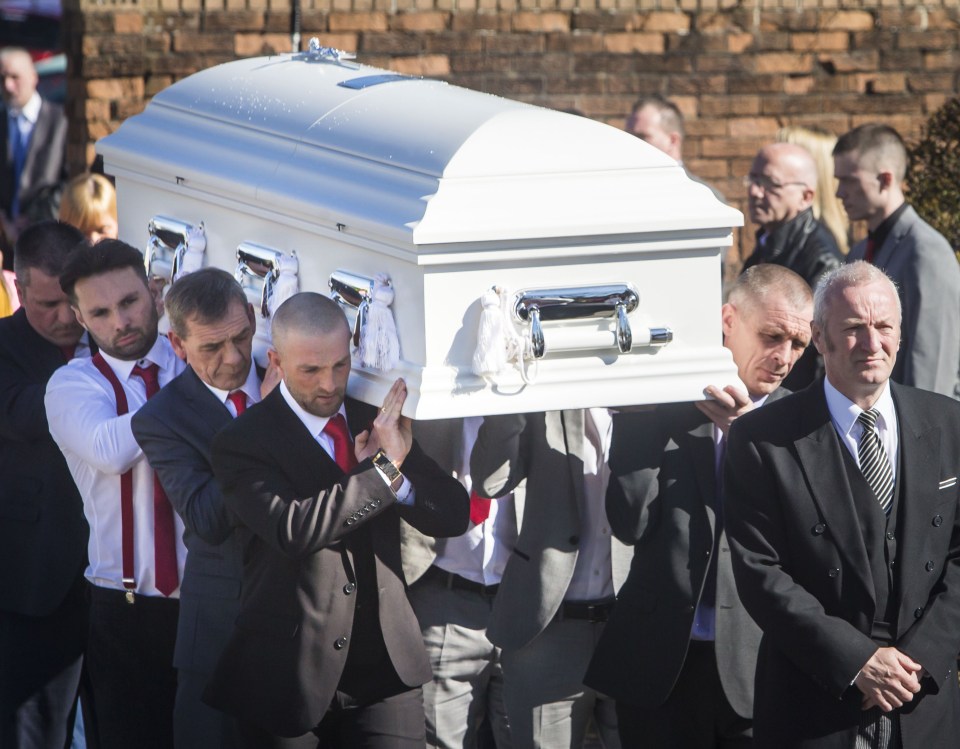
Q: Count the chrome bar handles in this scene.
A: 4